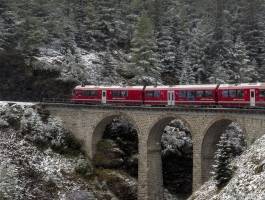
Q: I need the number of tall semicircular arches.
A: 3